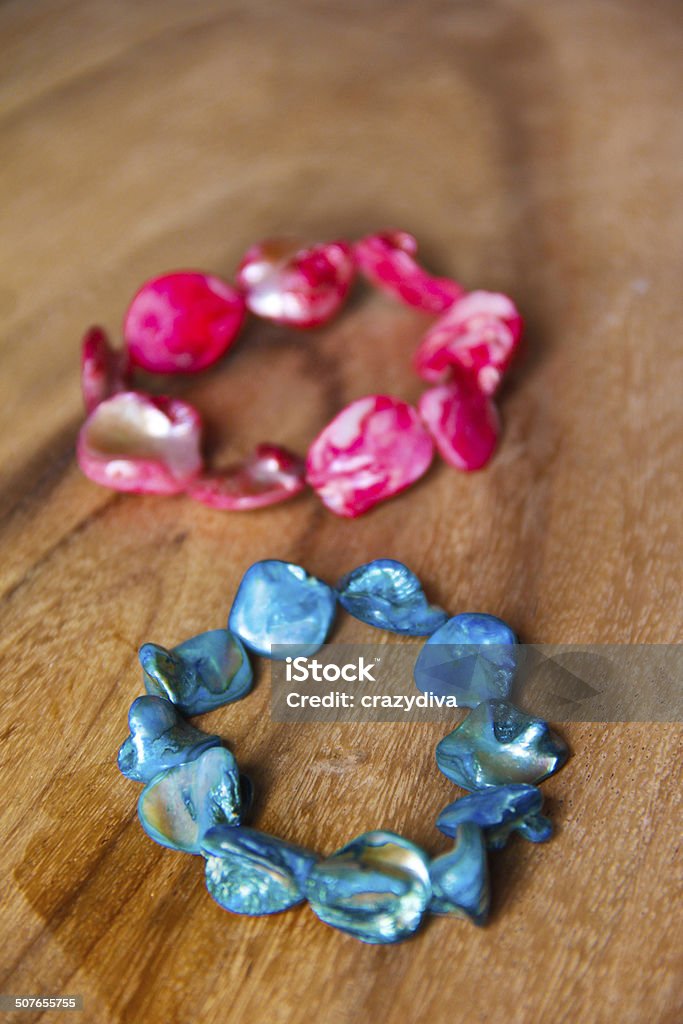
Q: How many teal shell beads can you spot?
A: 11